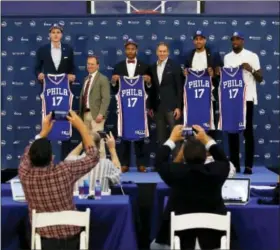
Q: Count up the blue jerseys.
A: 4